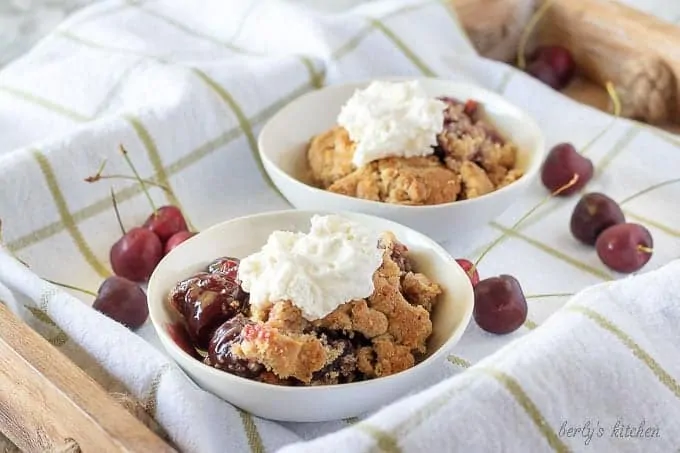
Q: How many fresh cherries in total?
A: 11